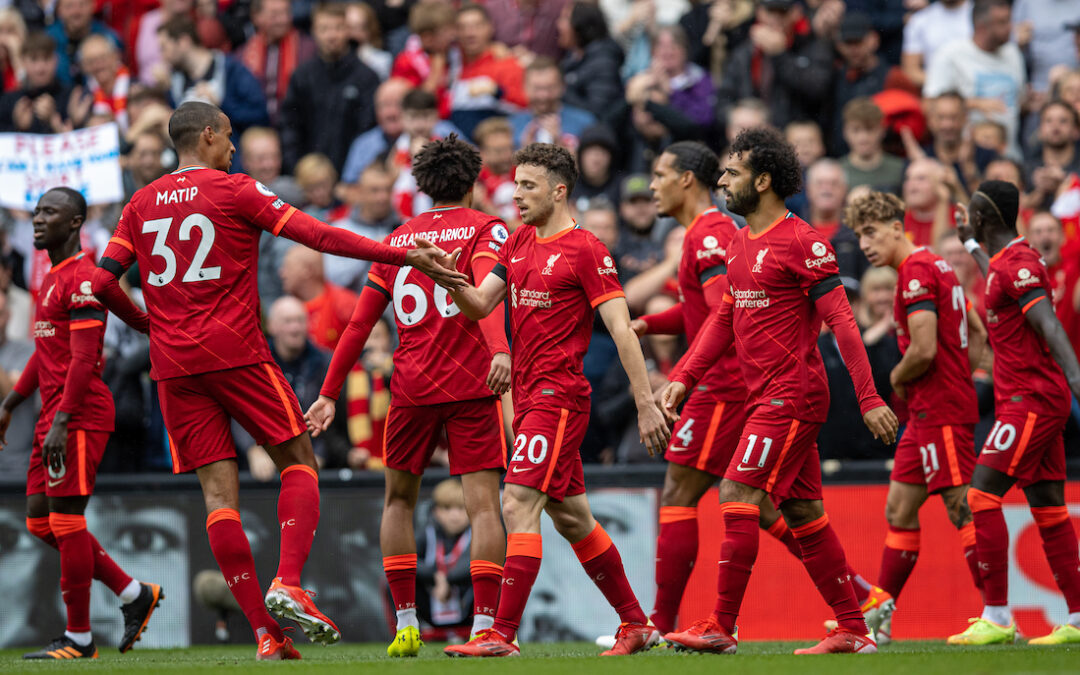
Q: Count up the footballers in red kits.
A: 8